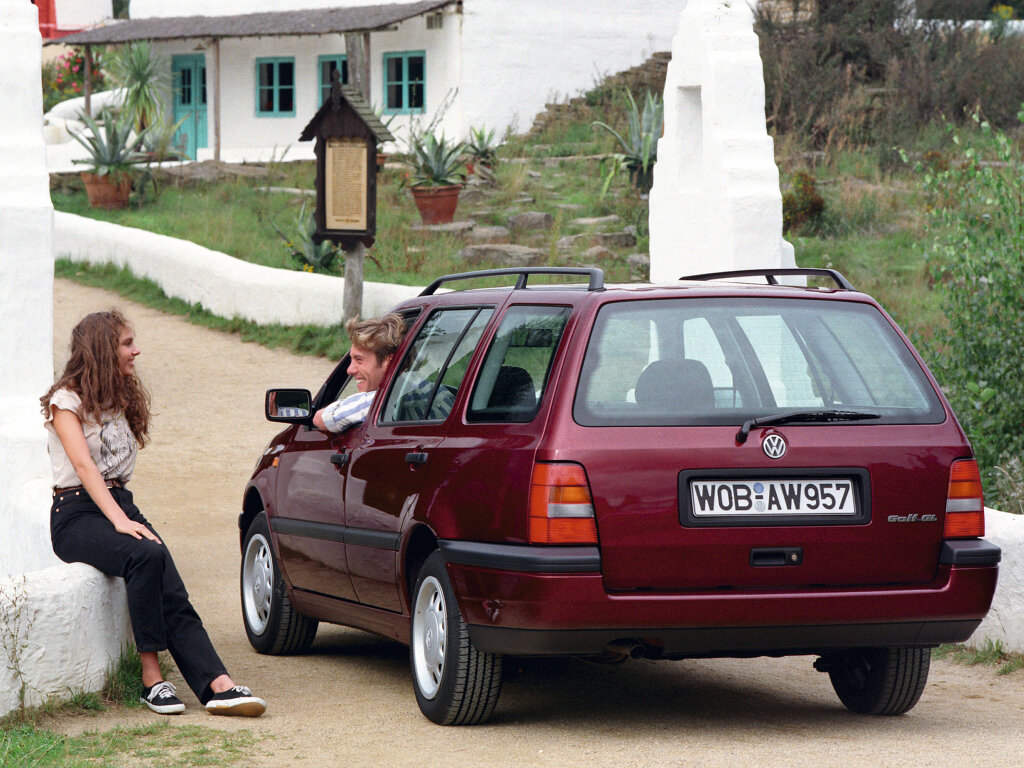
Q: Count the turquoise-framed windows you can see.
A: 3